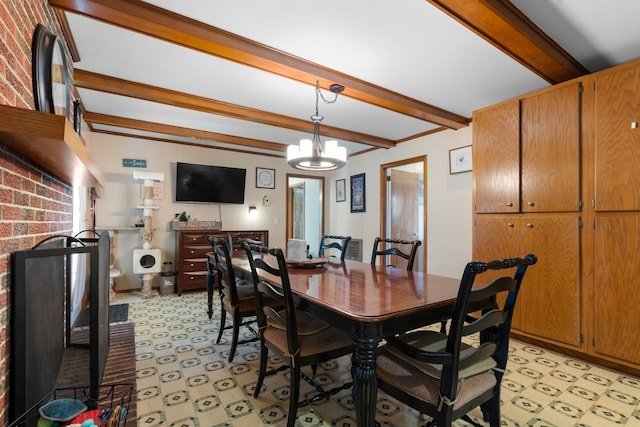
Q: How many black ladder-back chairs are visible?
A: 6